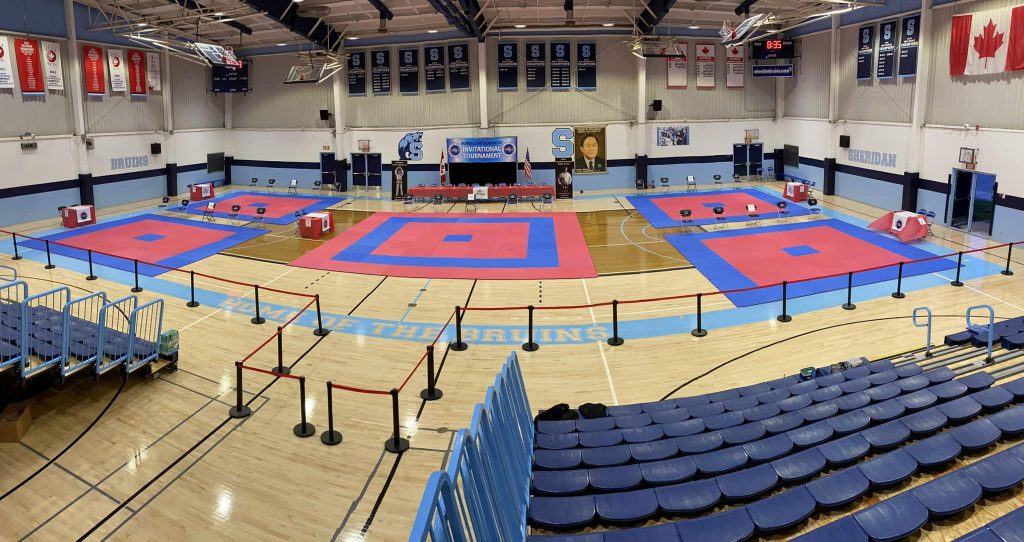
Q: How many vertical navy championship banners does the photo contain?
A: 12